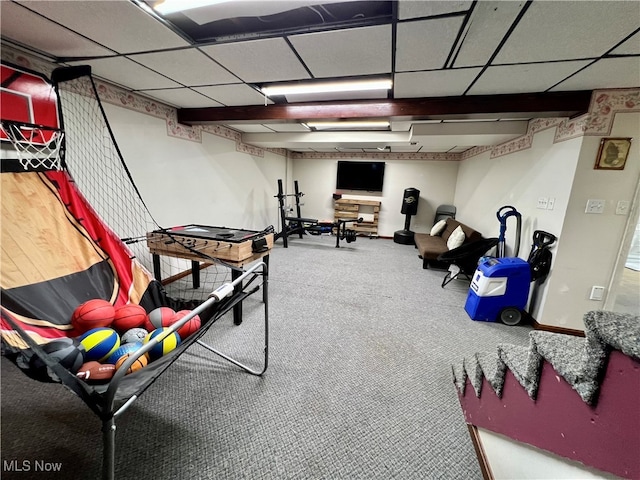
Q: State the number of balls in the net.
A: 11